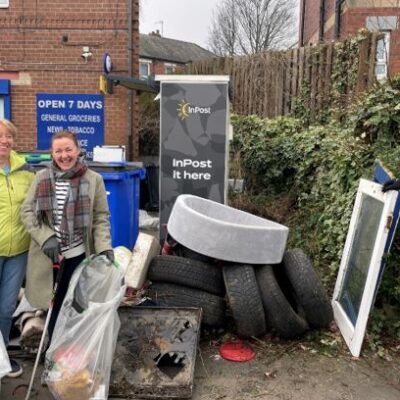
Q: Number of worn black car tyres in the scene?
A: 5